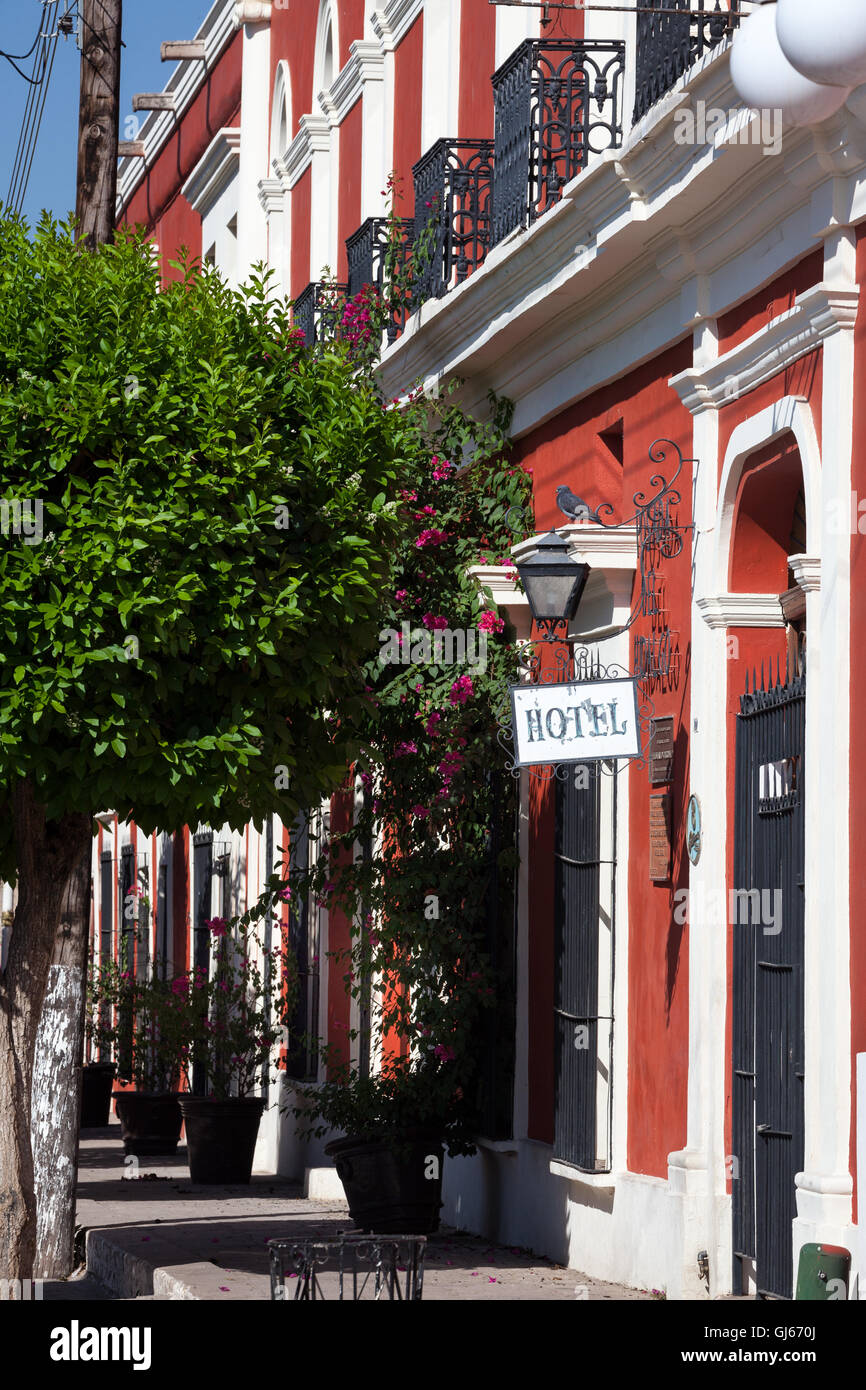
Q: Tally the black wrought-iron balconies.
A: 5